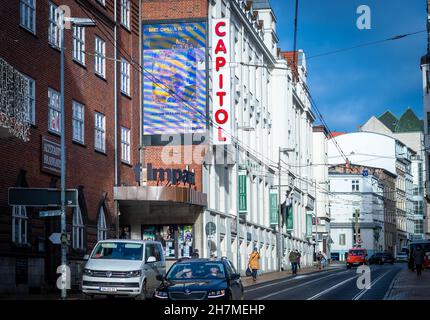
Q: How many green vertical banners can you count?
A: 4